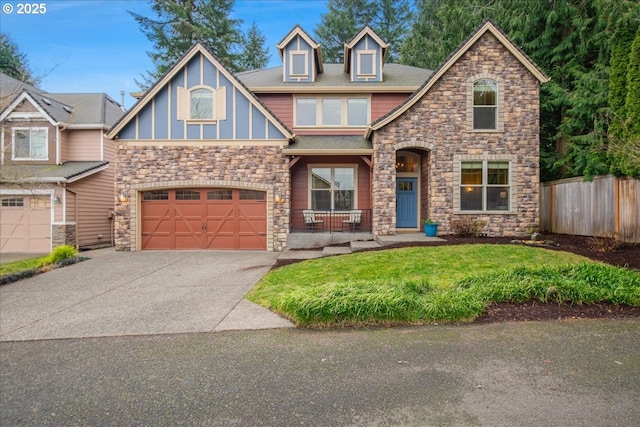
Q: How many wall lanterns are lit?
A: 2